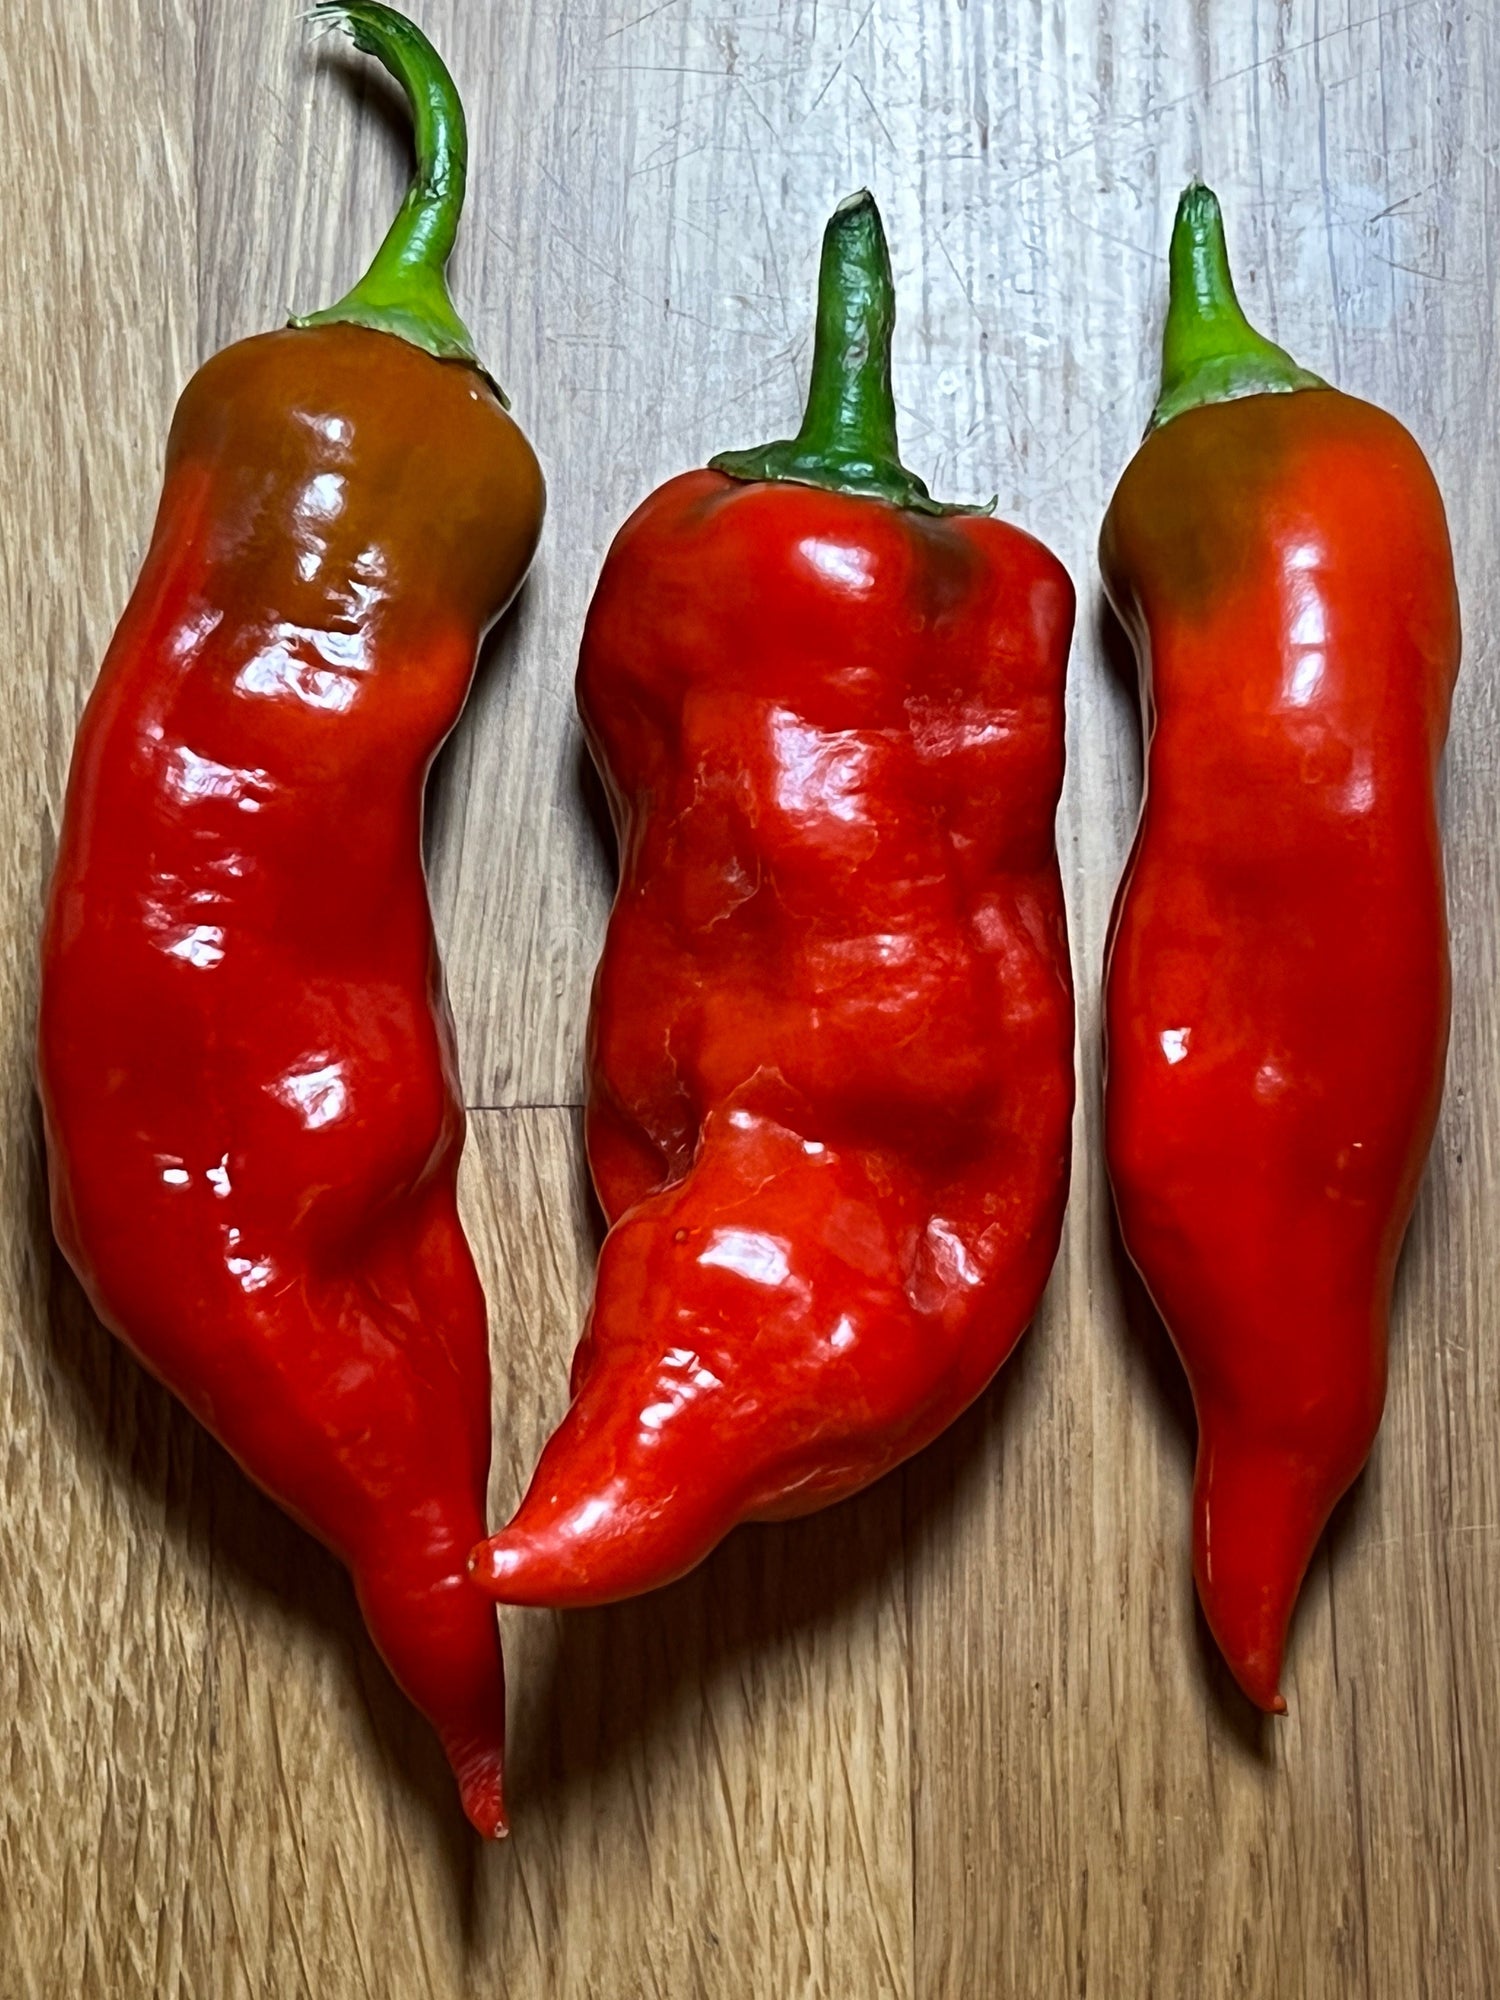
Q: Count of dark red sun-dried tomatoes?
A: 0